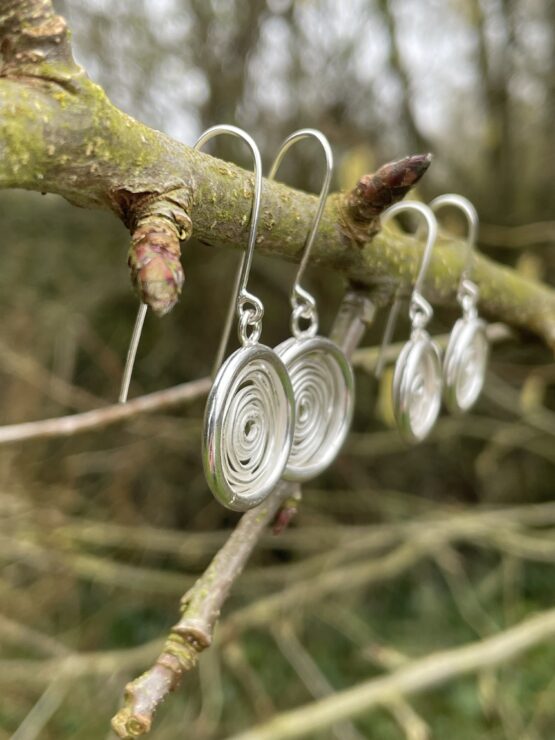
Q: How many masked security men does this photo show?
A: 0